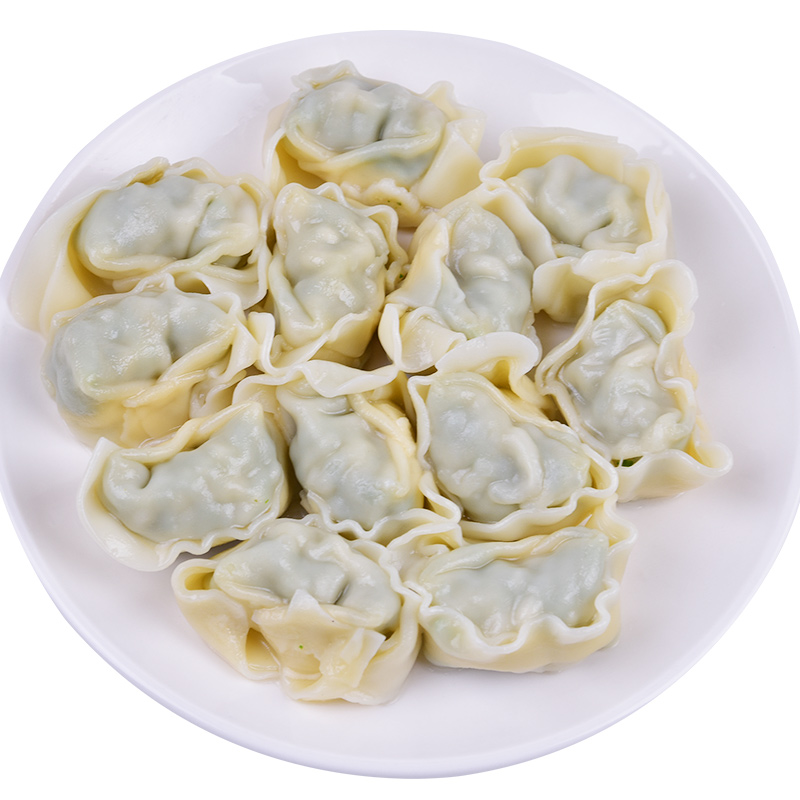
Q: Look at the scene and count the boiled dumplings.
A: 12